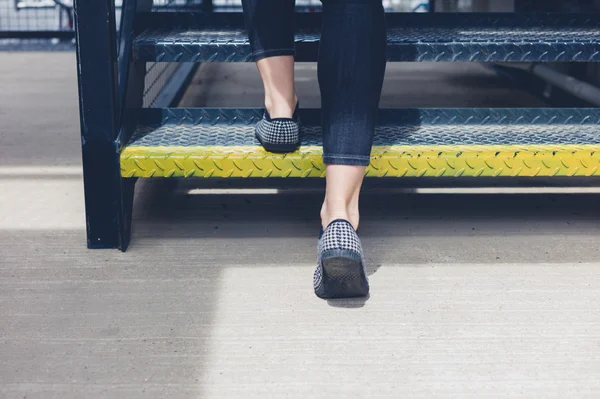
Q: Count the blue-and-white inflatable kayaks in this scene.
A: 0